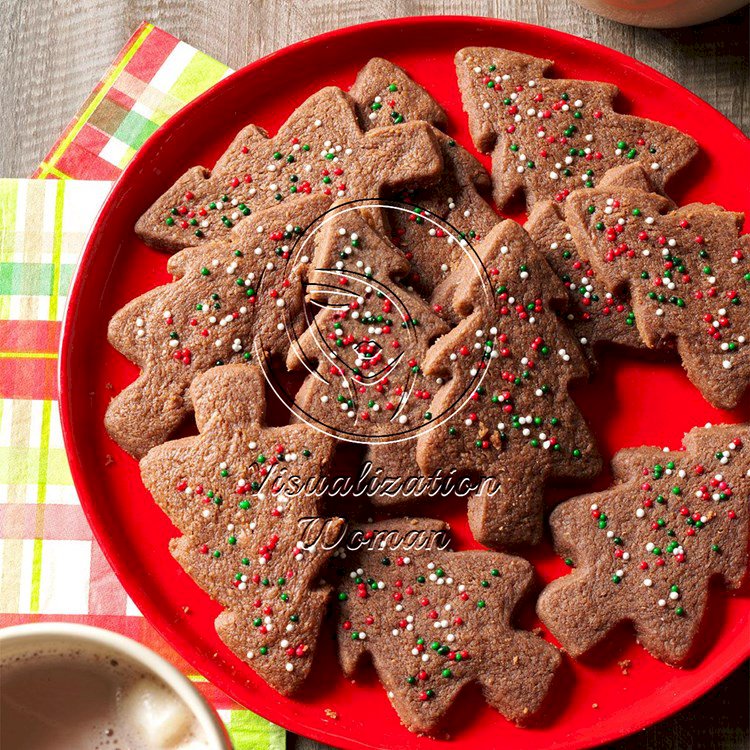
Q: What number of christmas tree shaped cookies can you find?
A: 11